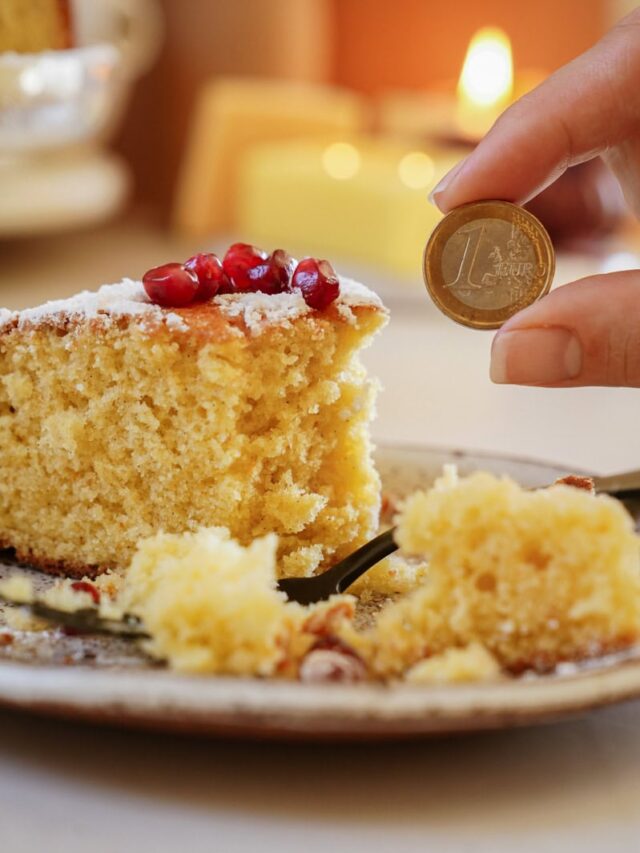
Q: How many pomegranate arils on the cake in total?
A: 5